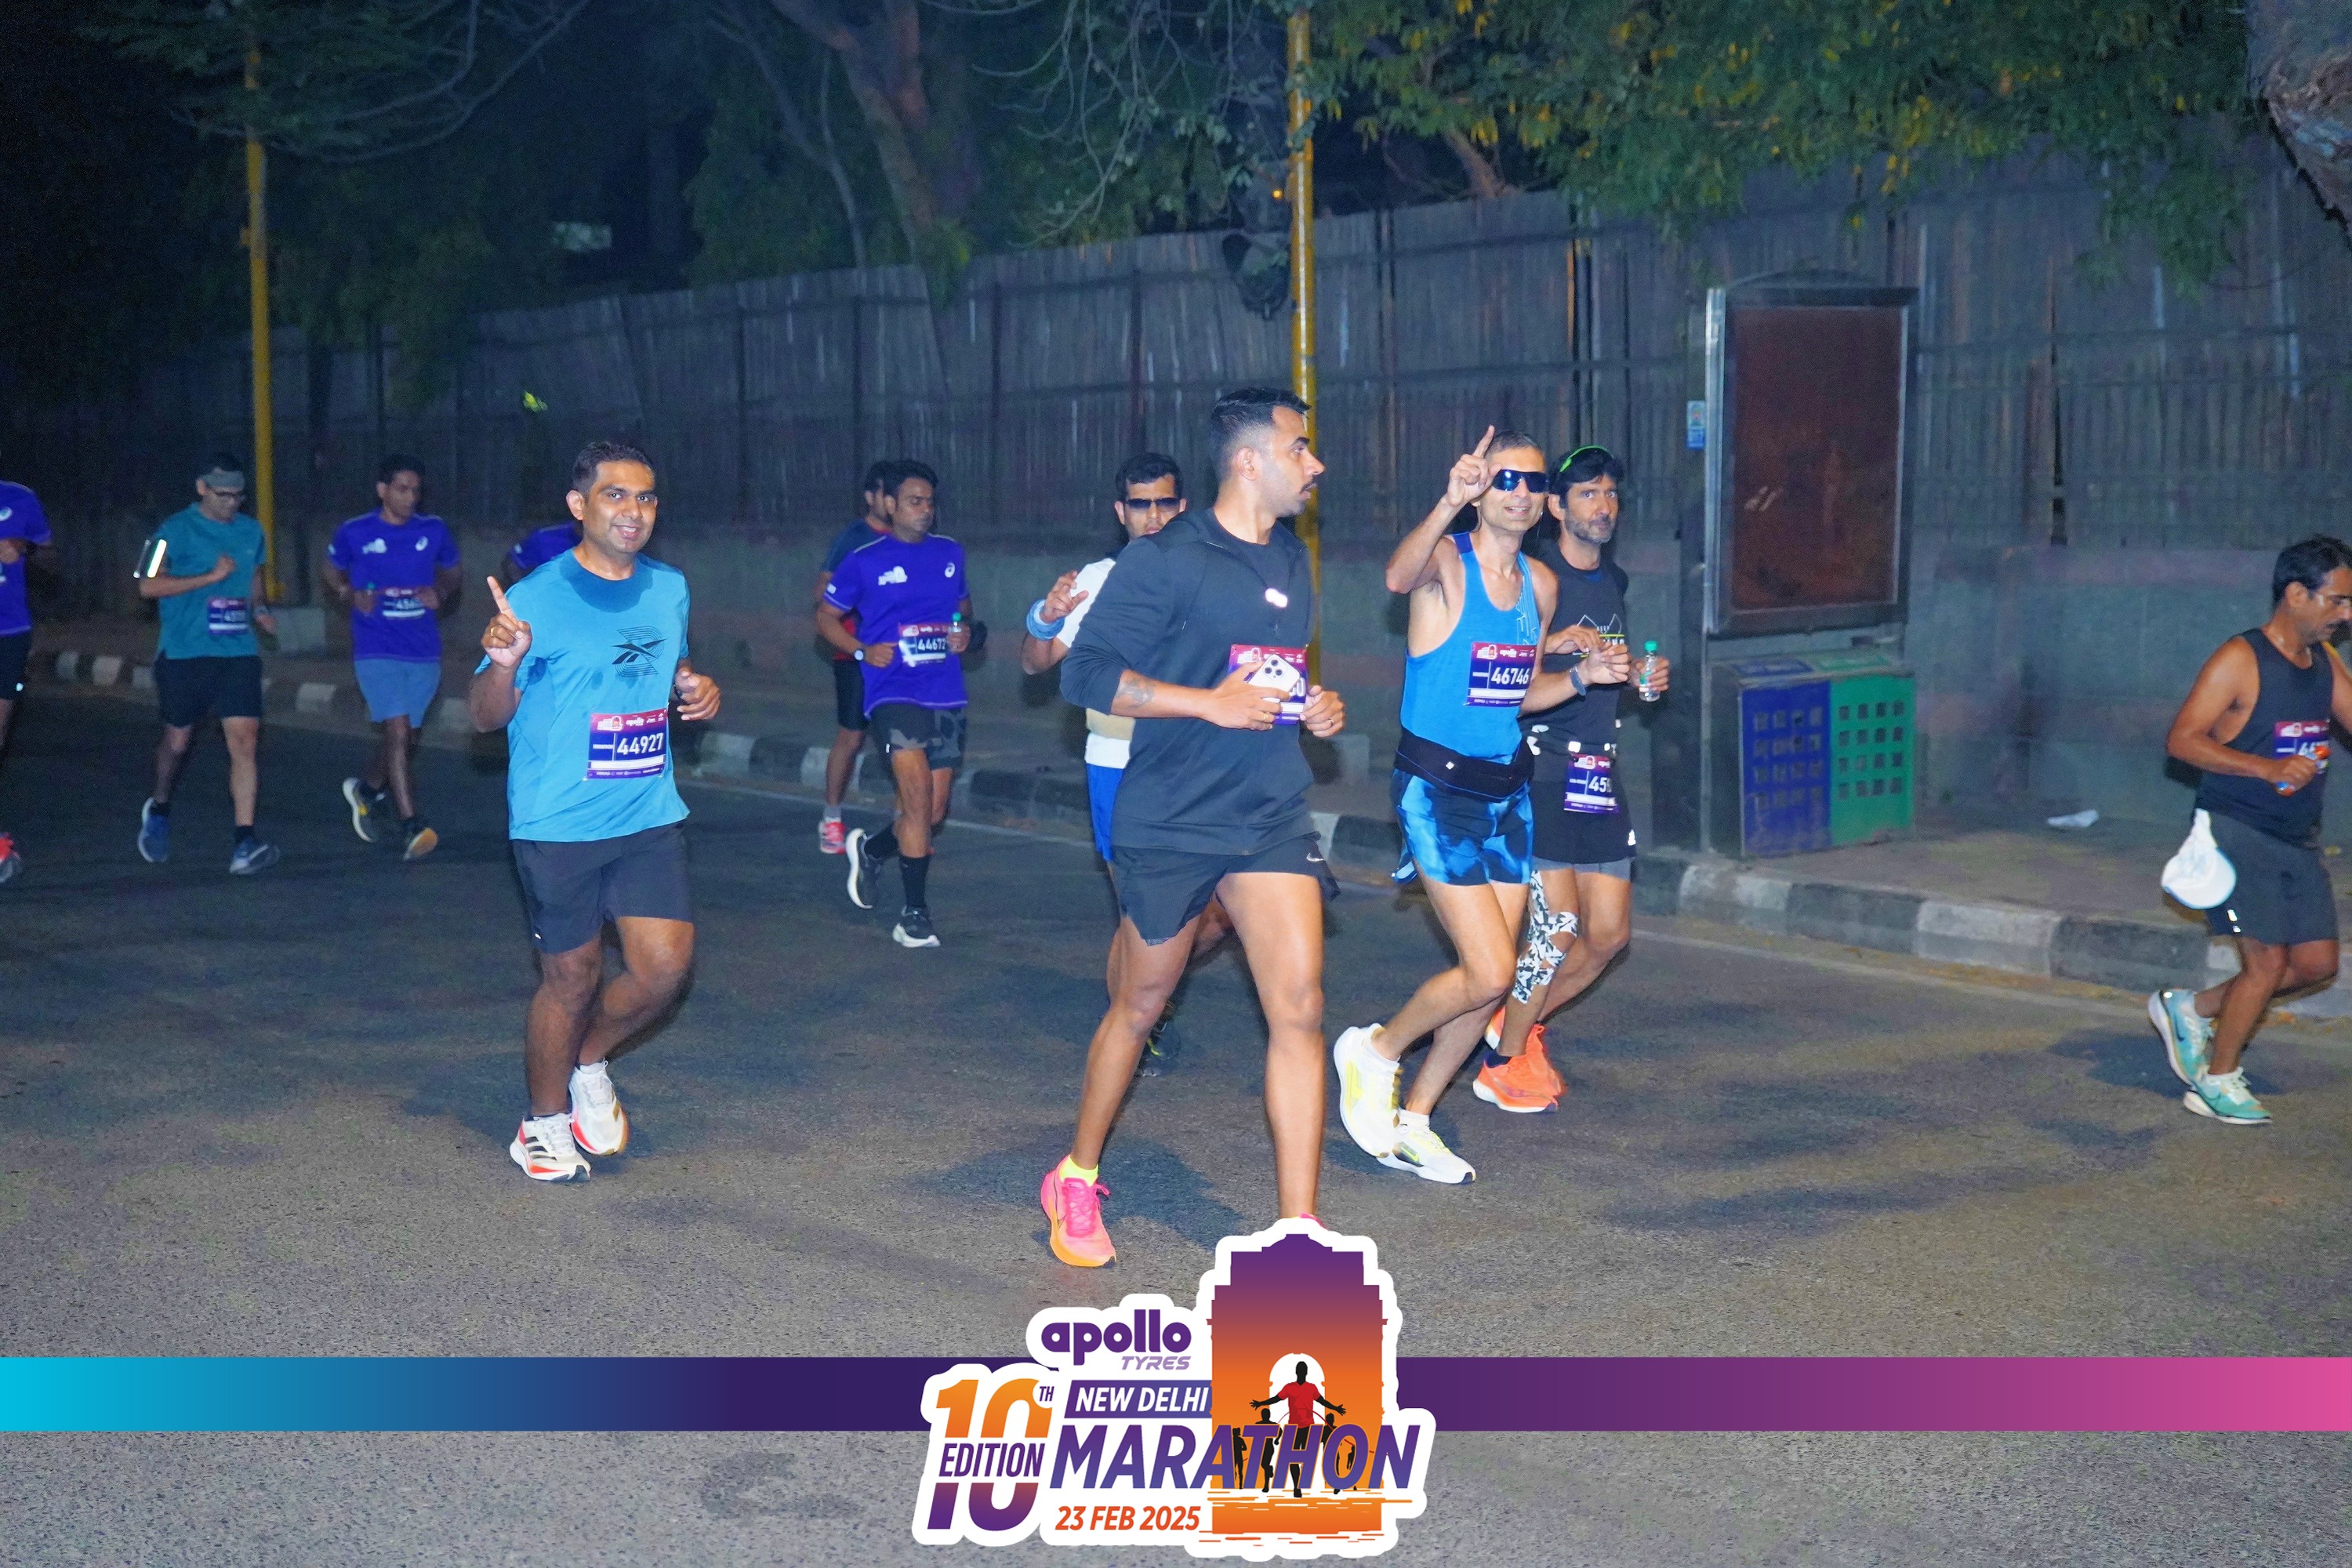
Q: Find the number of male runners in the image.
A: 12